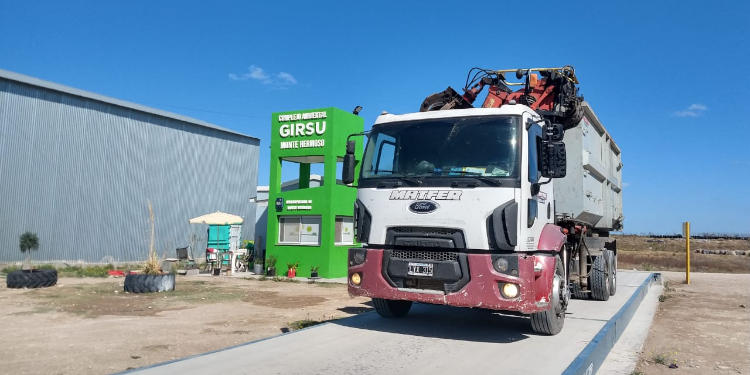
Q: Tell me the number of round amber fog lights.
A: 2